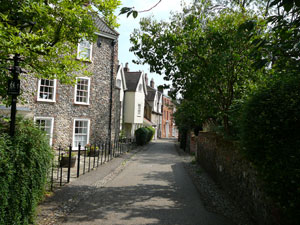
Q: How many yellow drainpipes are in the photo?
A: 0